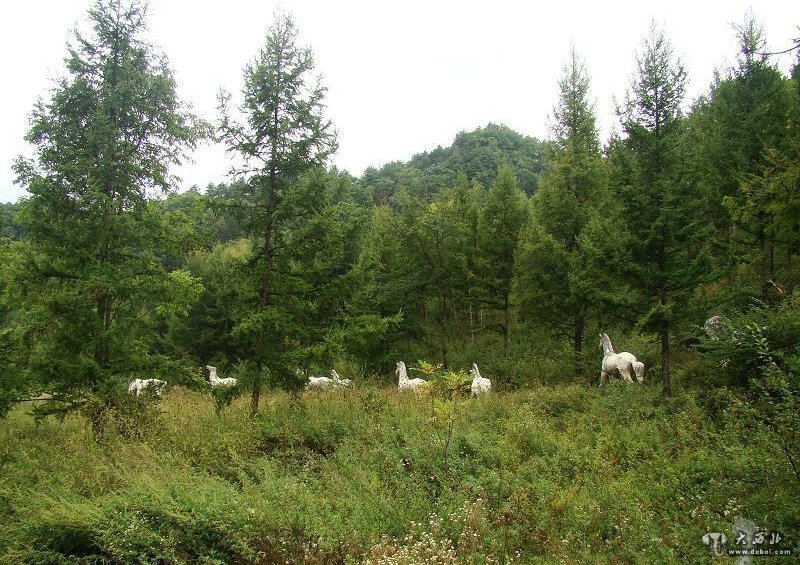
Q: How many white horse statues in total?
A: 7